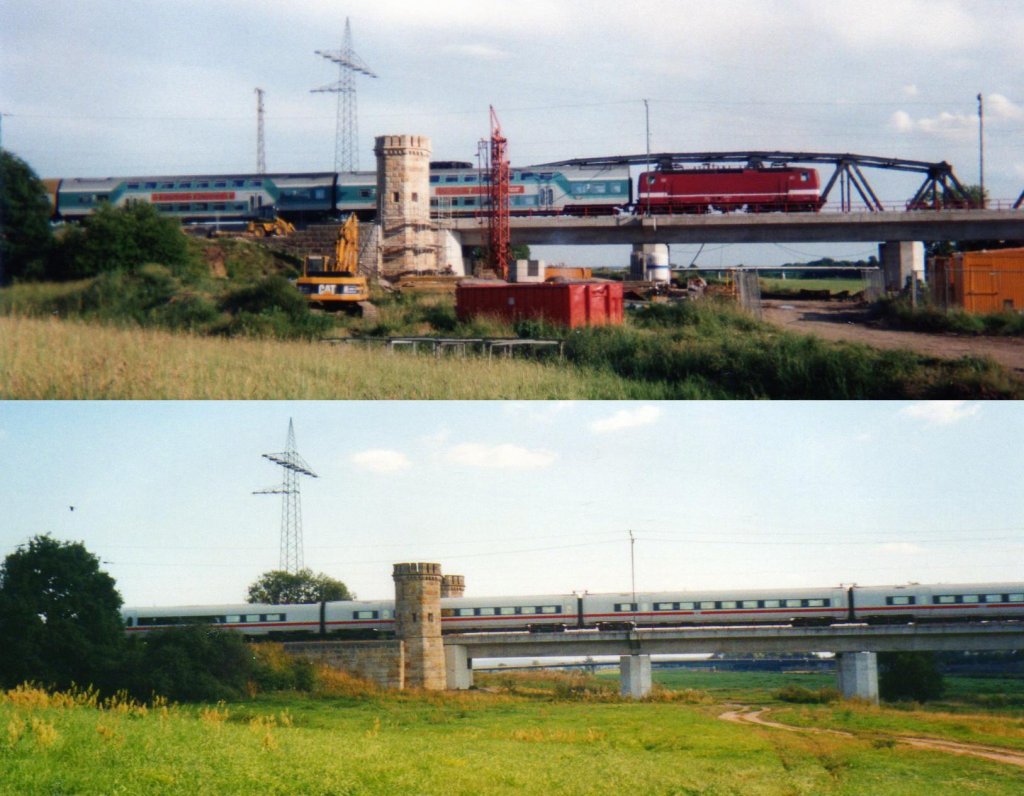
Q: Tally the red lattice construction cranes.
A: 1